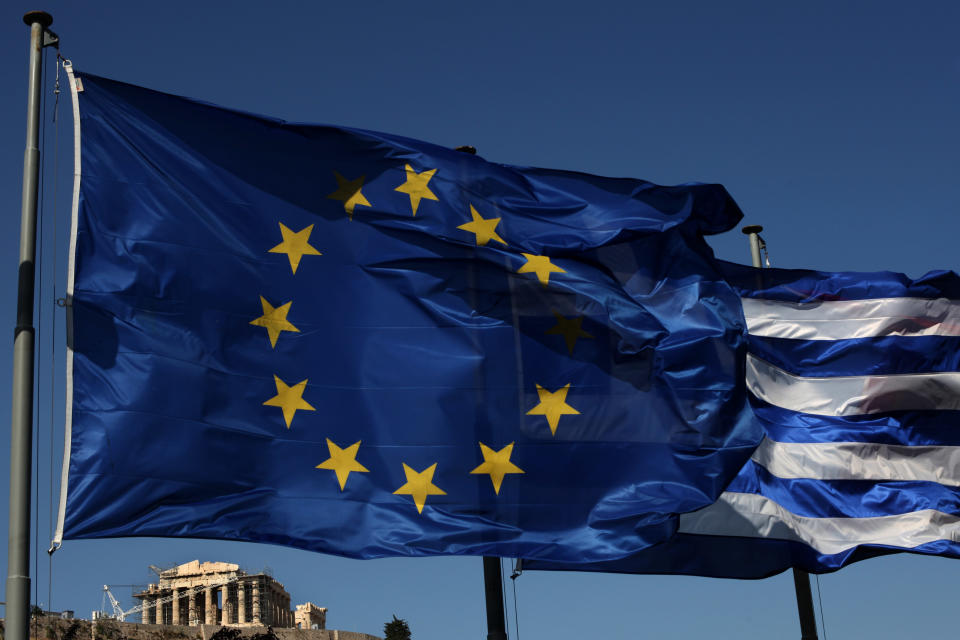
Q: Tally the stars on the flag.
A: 12